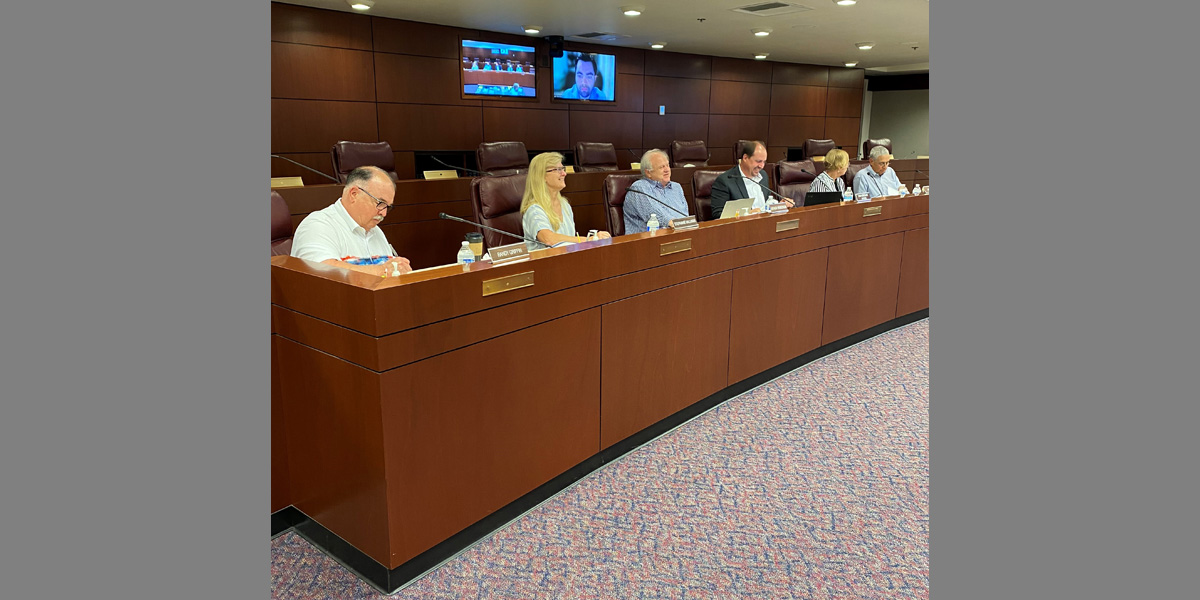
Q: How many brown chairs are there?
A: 13